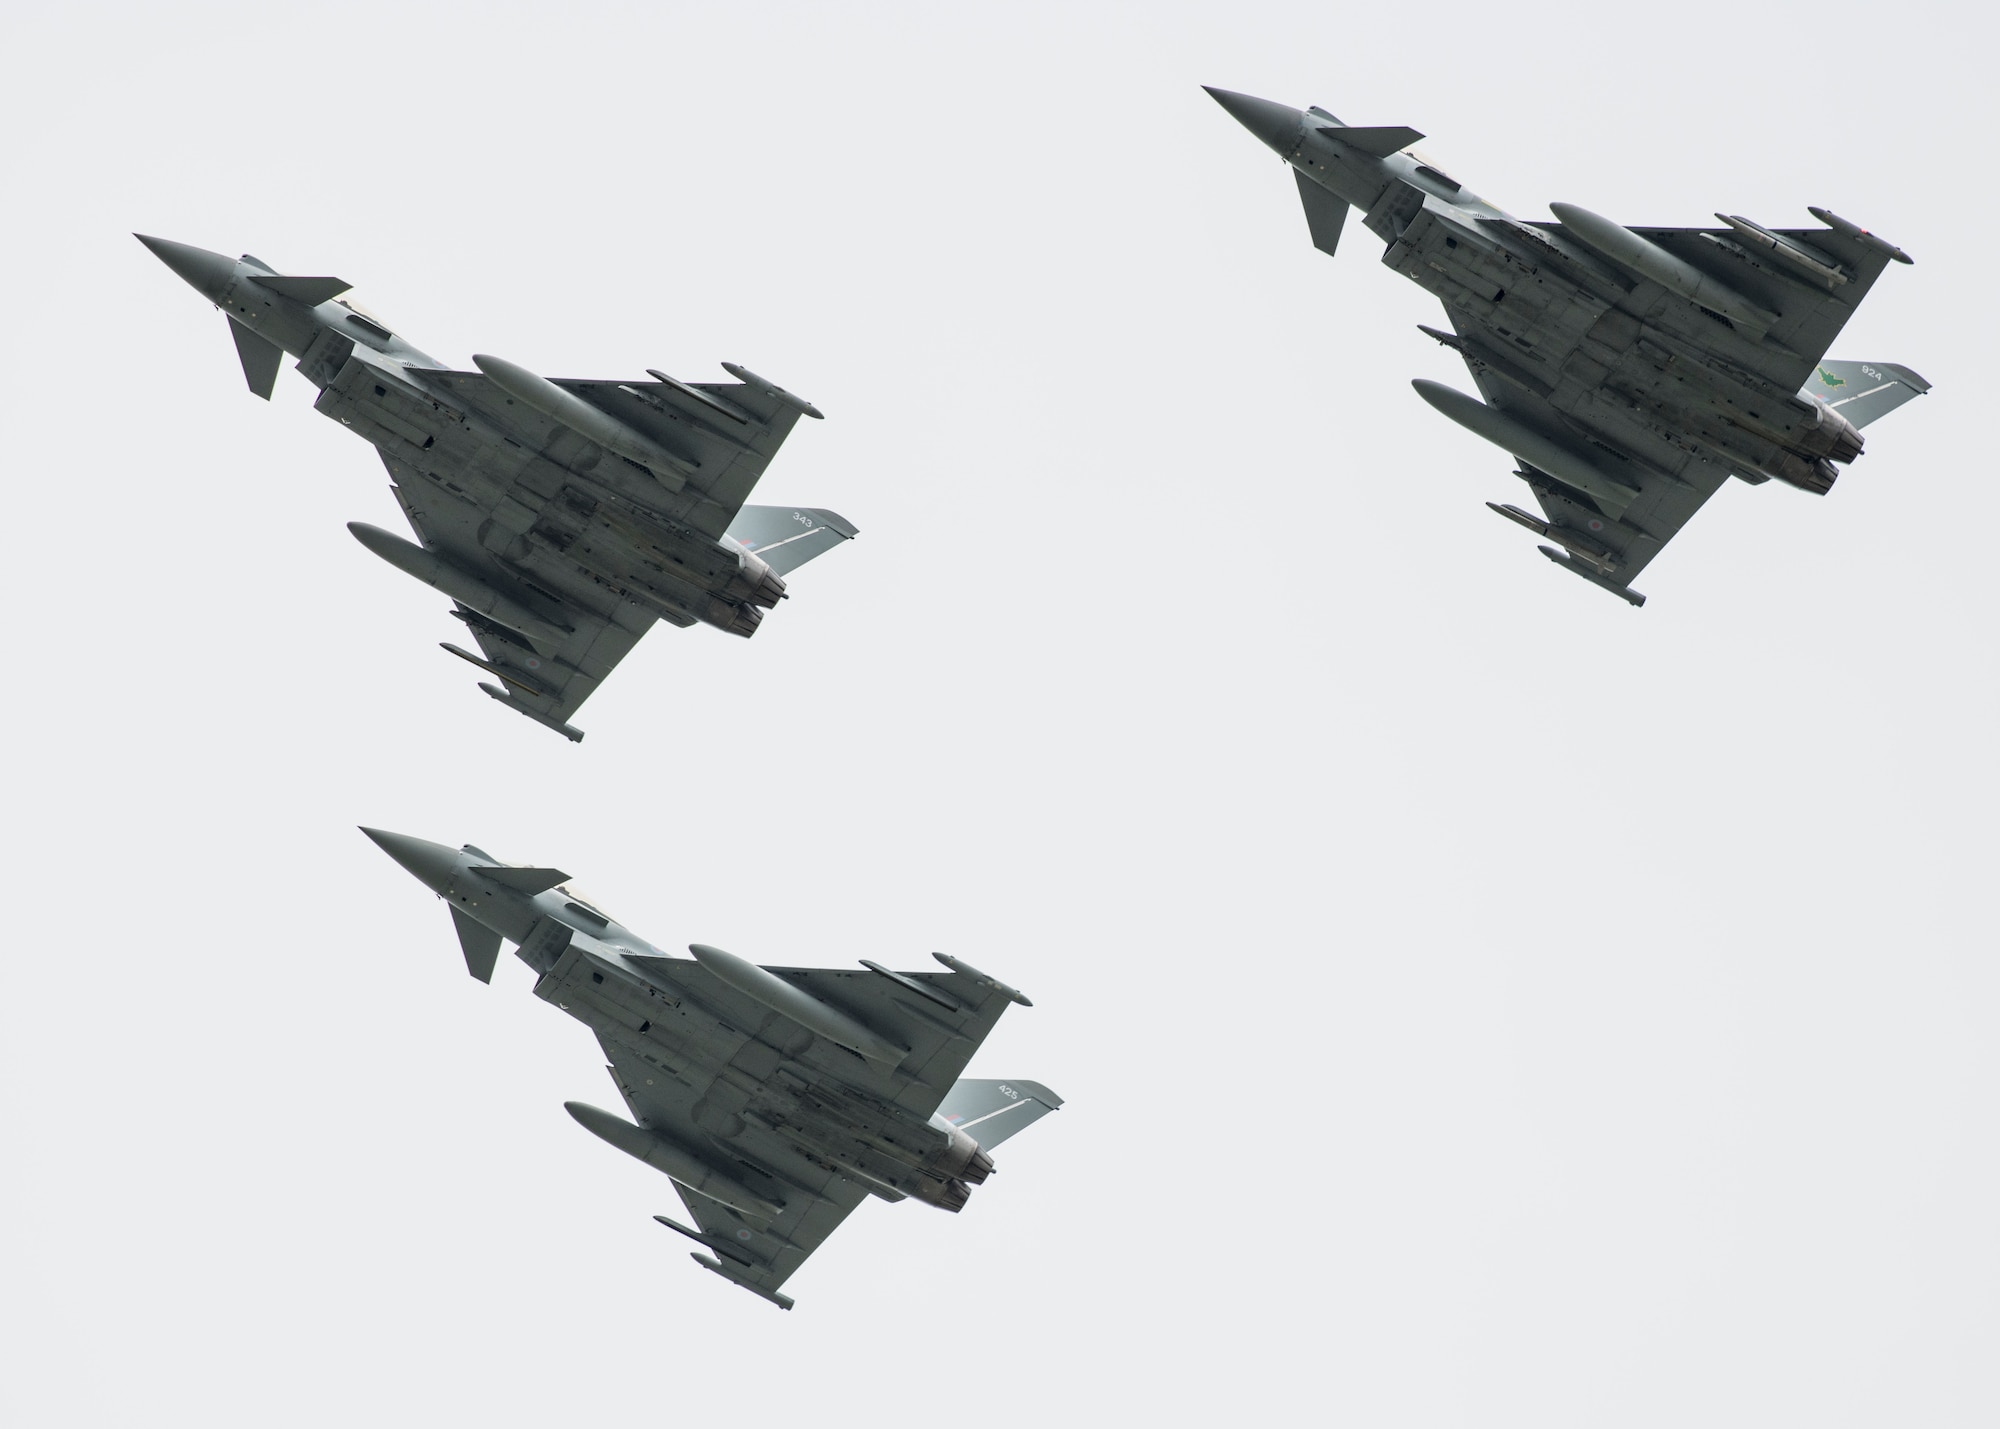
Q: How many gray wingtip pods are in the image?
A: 6